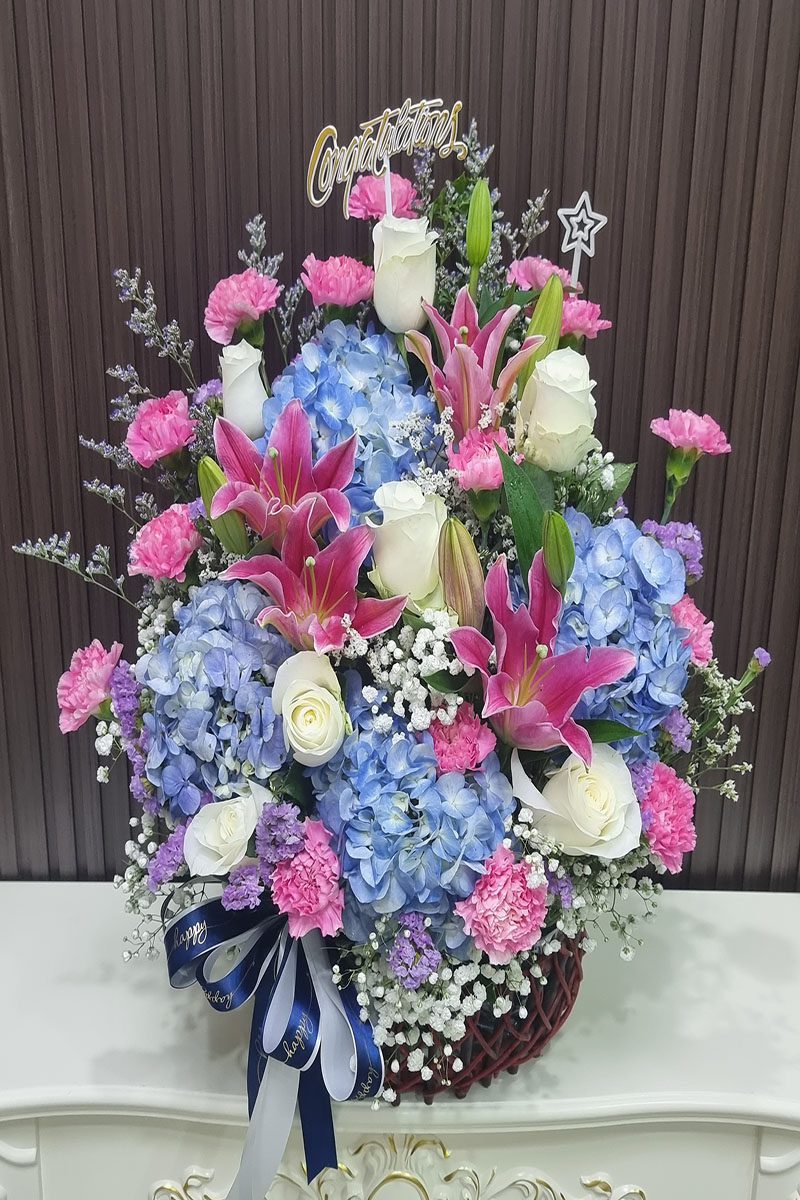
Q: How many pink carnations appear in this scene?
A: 15